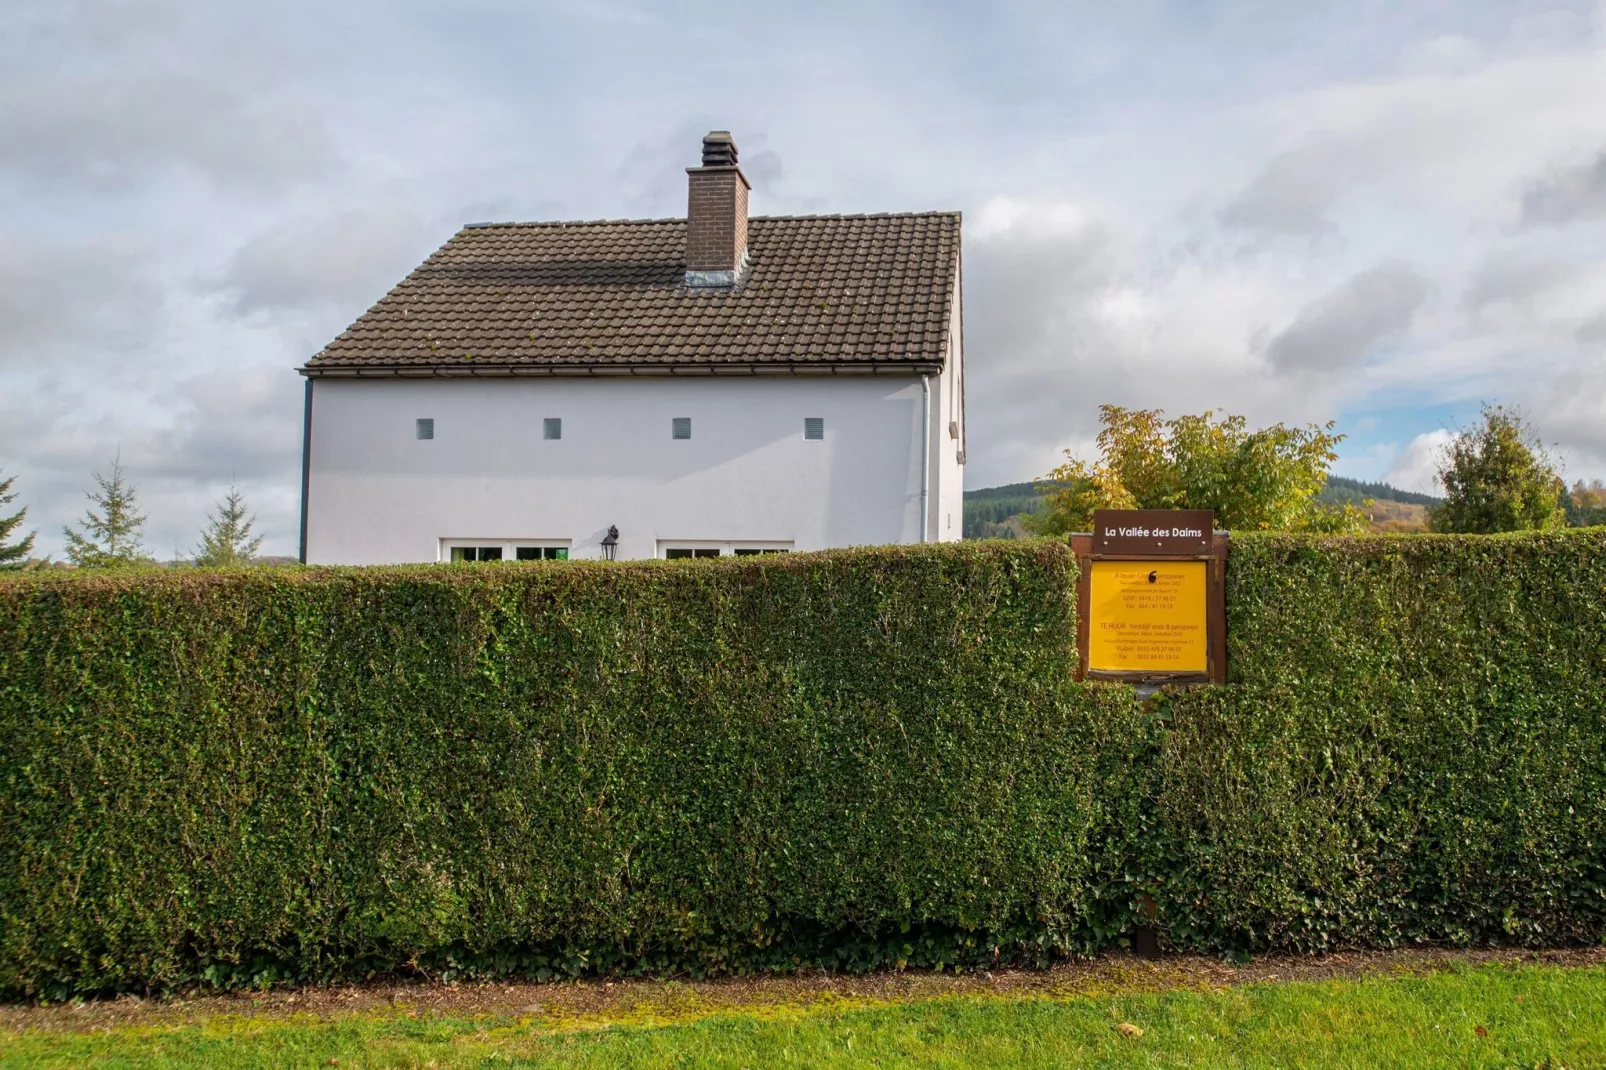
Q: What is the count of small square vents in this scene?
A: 4